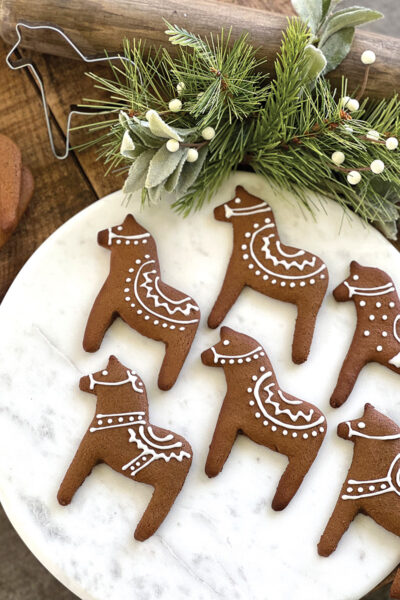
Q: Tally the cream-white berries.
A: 13